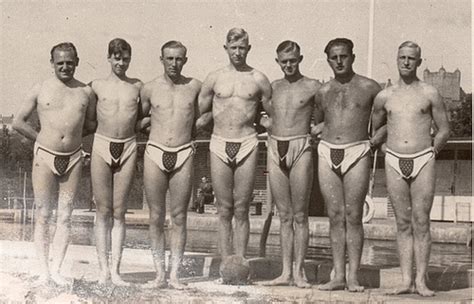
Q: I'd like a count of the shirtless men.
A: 7